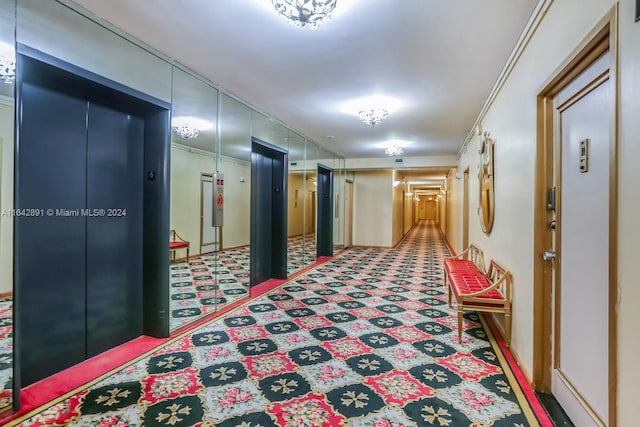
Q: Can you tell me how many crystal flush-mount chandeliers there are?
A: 3